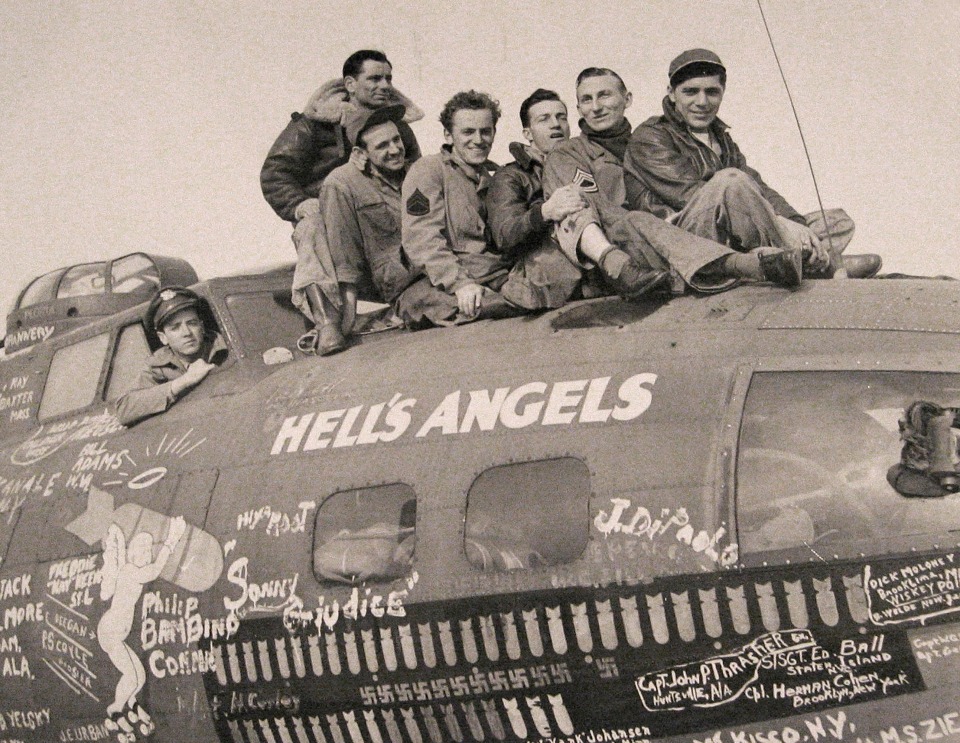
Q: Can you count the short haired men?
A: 7